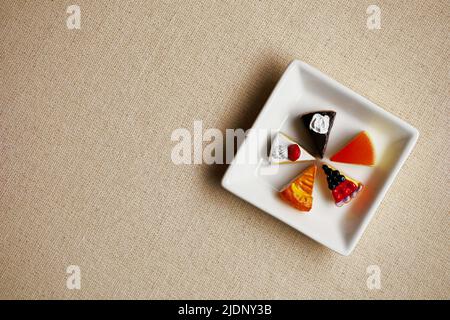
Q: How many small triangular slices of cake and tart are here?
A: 5